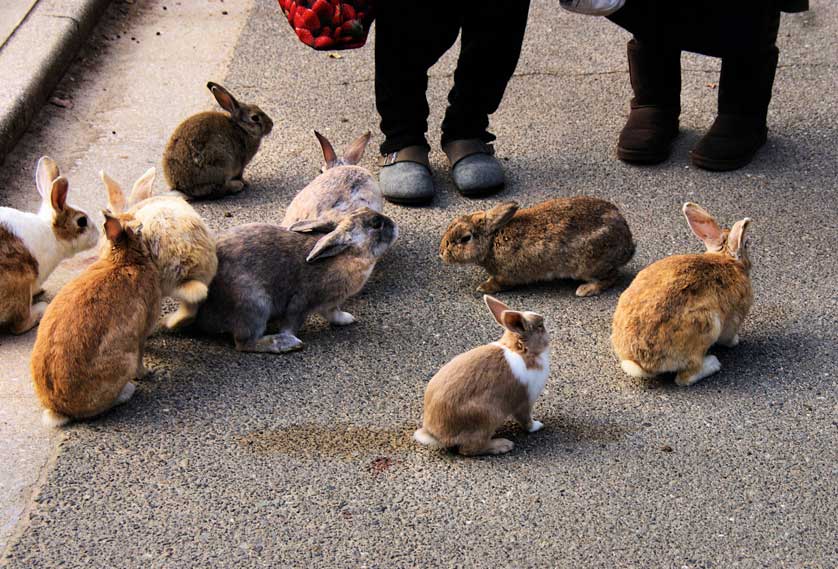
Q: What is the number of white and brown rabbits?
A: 2